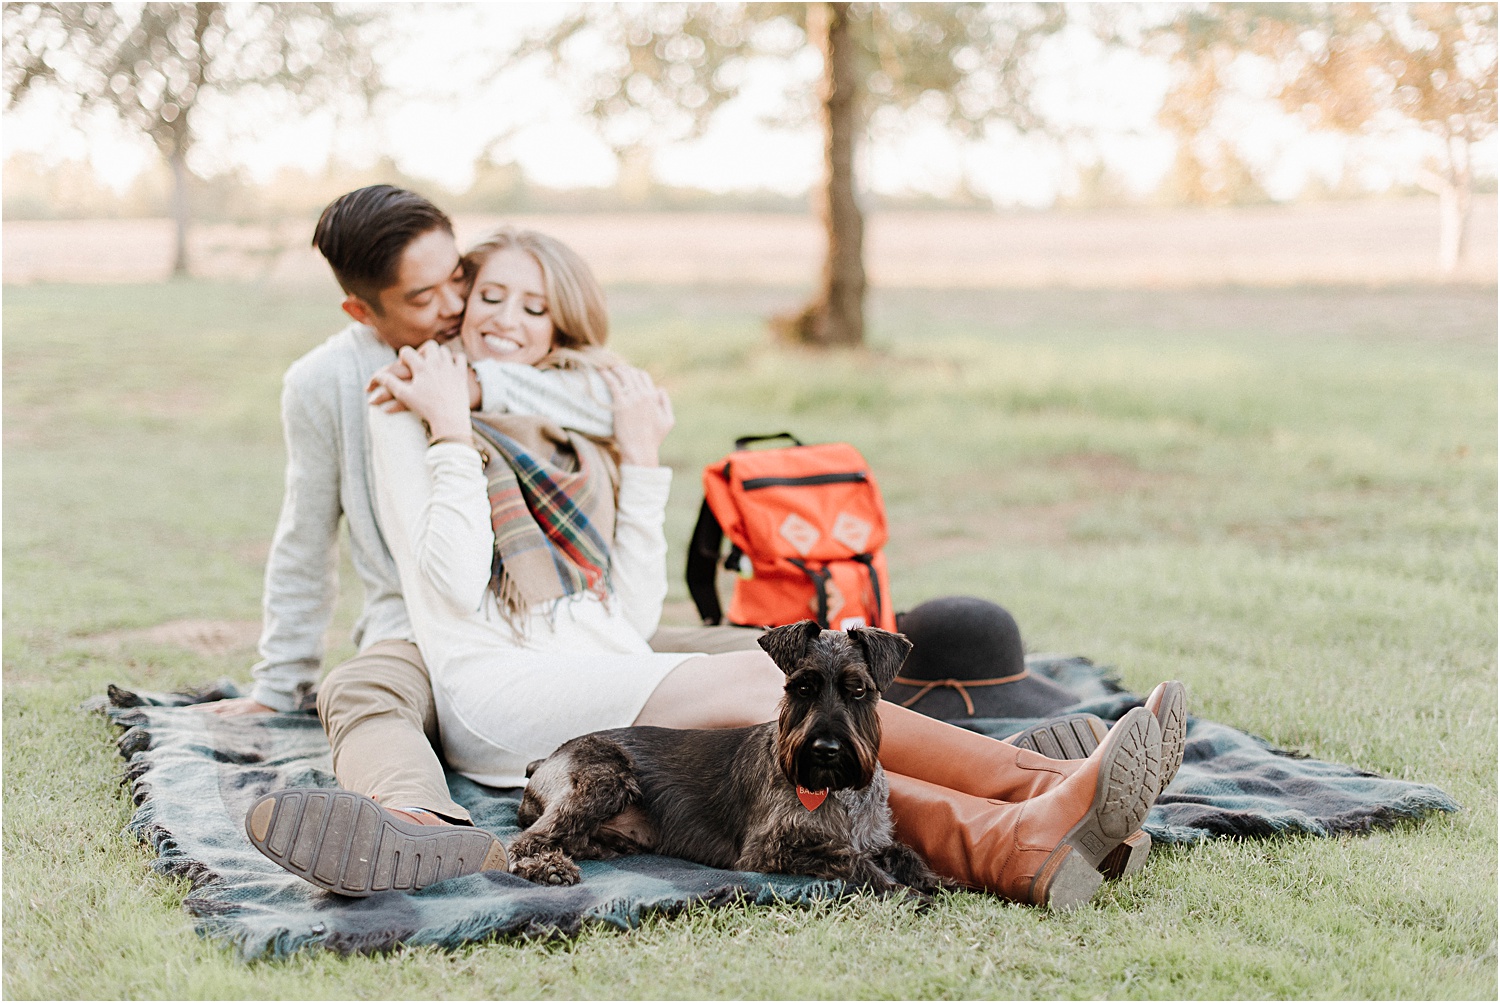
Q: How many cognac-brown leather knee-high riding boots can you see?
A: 2